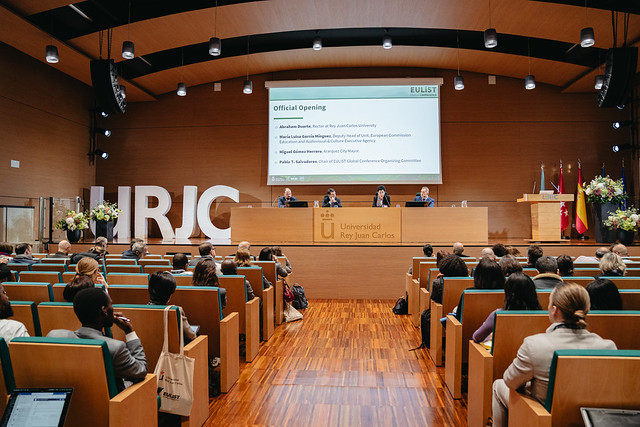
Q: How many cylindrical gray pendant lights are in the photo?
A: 13